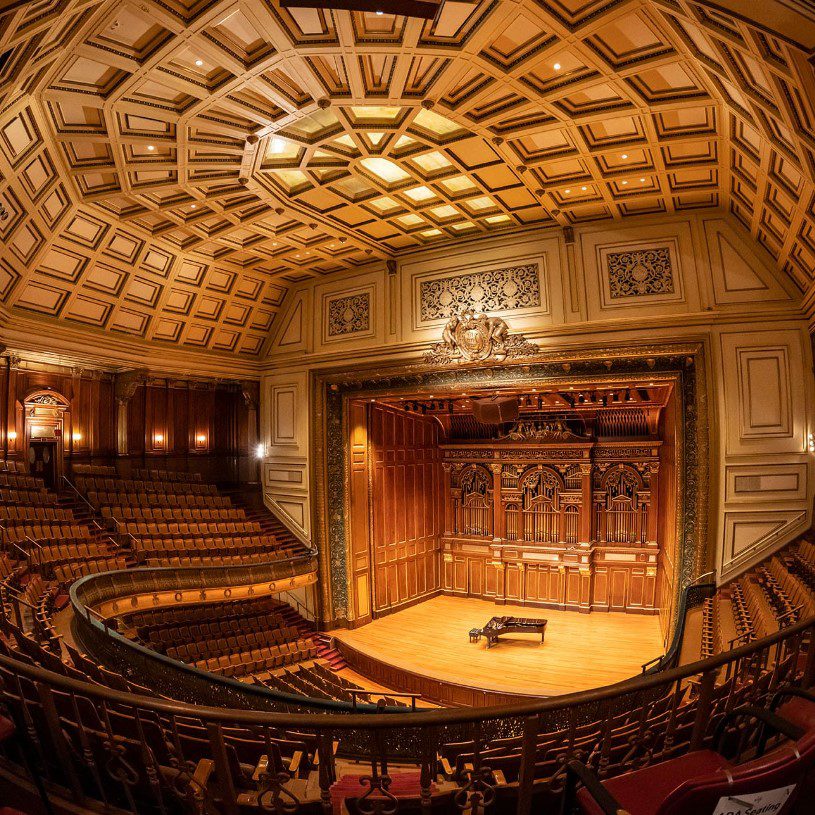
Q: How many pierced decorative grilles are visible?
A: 3